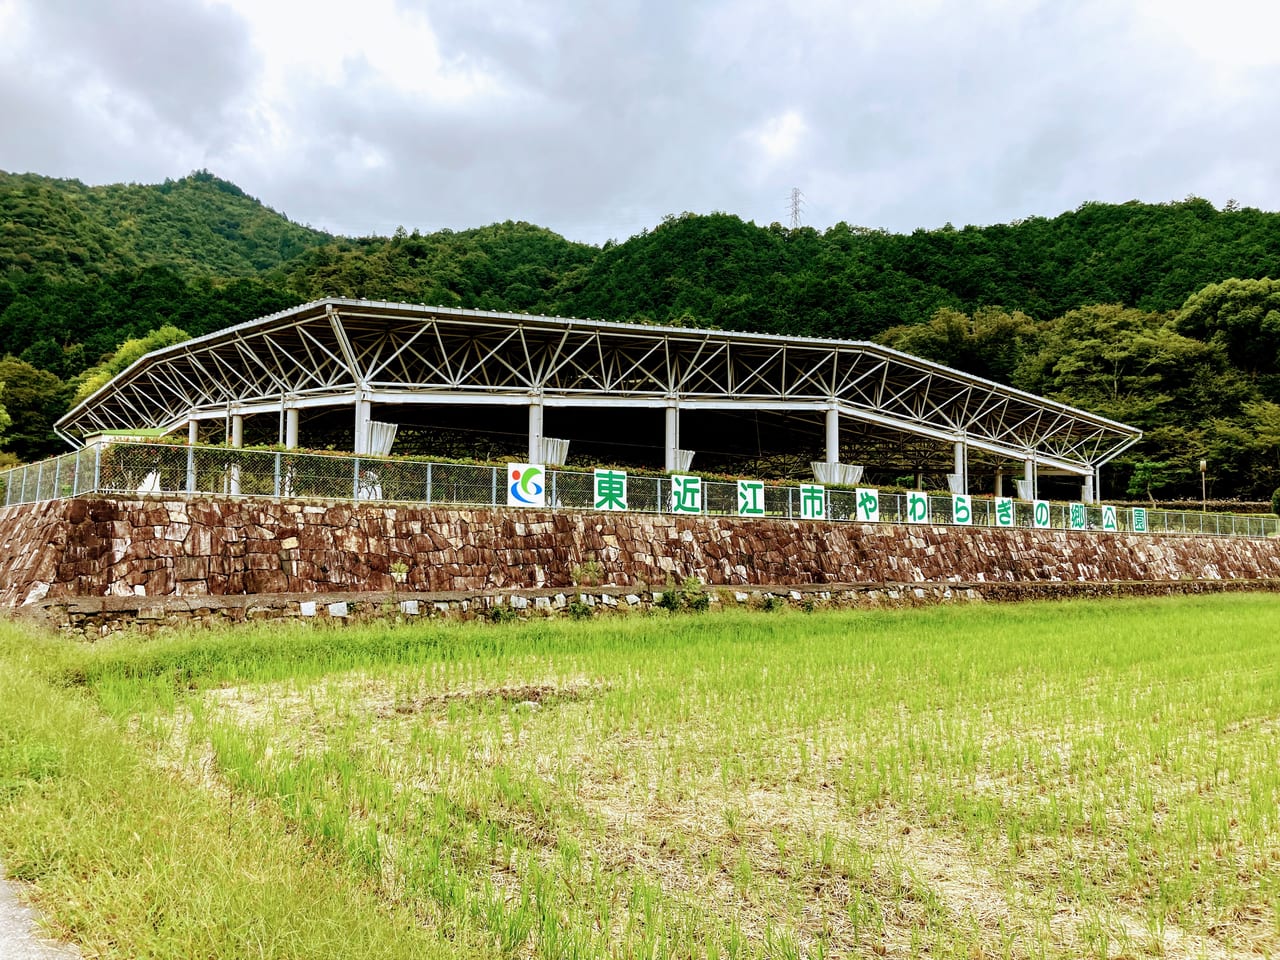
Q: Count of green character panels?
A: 12